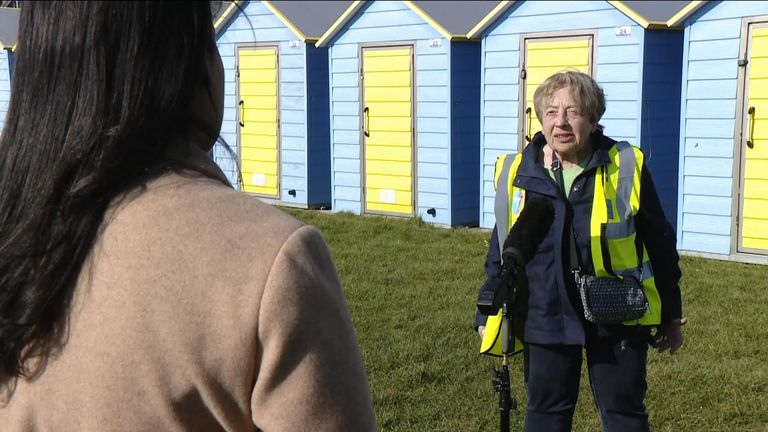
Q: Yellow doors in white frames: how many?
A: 4